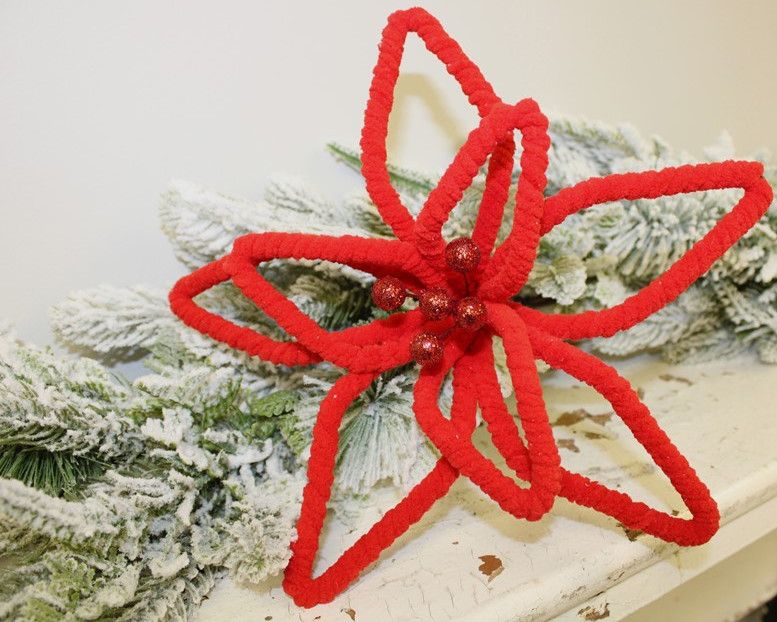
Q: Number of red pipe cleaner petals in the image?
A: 8